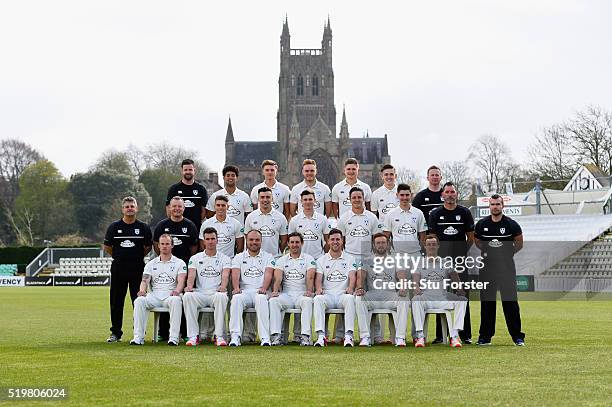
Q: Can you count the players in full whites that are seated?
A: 7